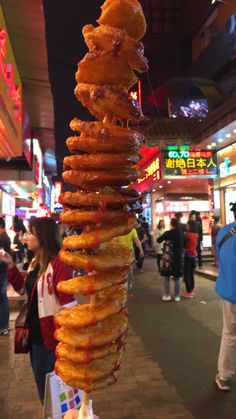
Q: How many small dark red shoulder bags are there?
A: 1